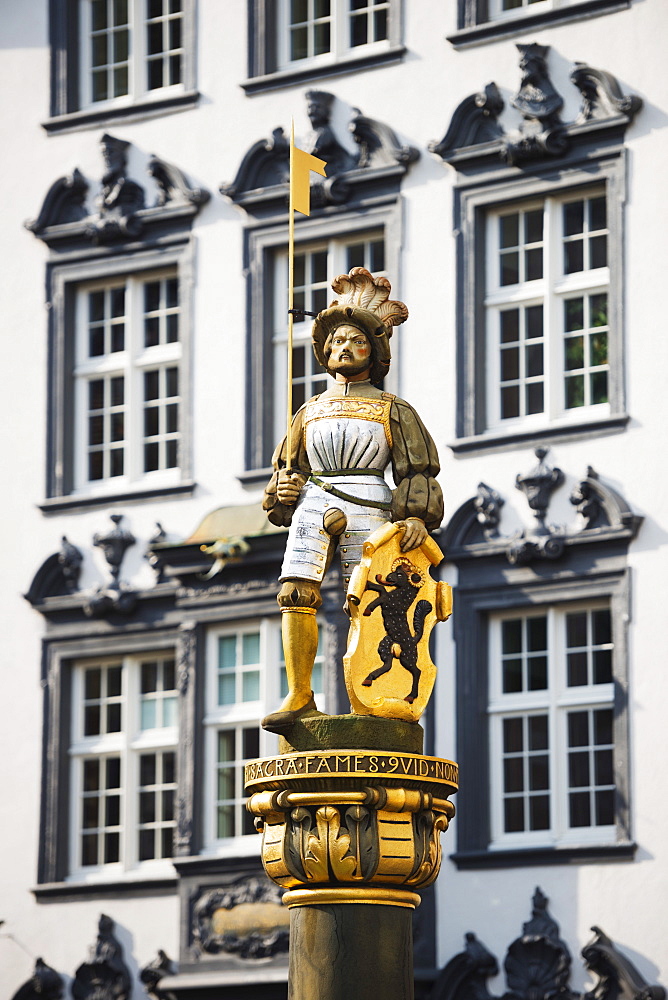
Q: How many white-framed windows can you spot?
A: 9